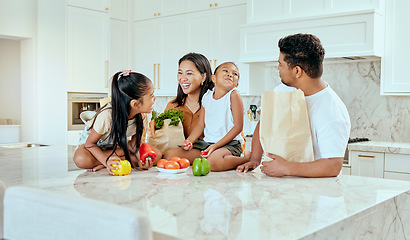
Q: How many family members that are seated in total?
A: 2